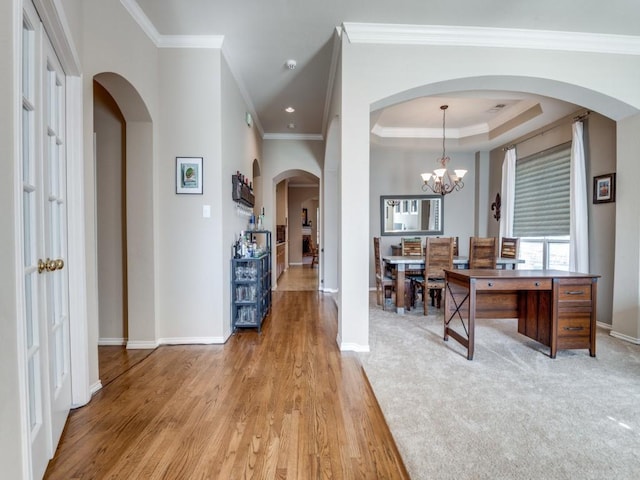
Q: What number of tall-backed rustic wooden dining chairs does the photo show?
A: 6